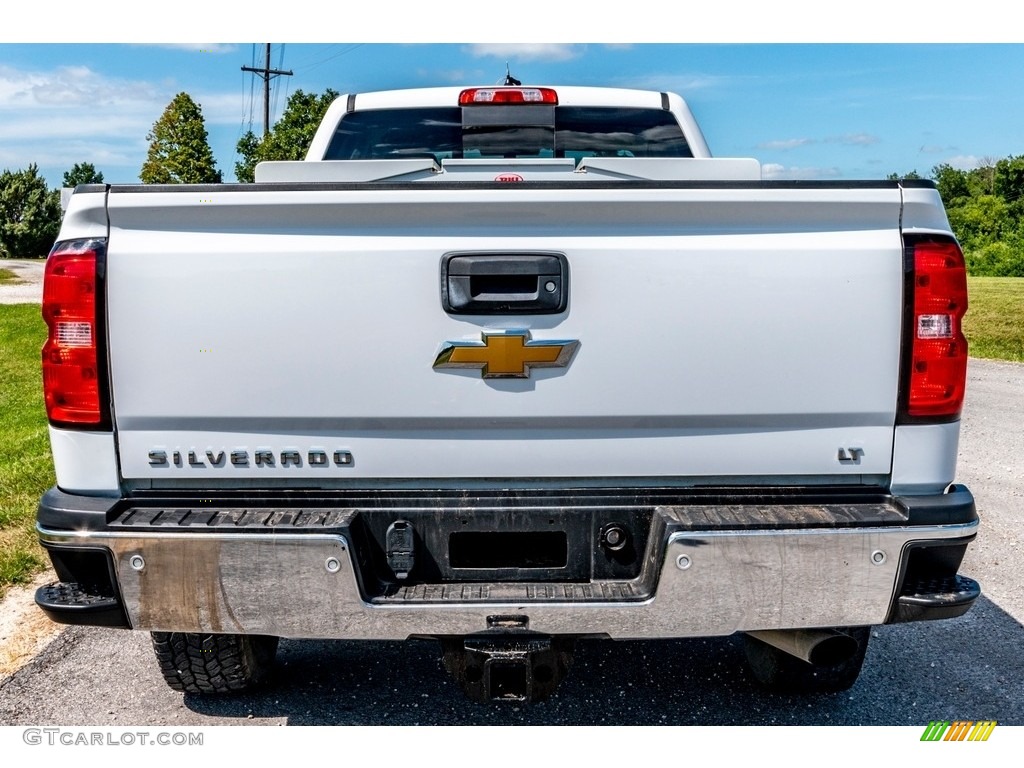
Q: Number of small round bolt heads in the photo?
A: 4